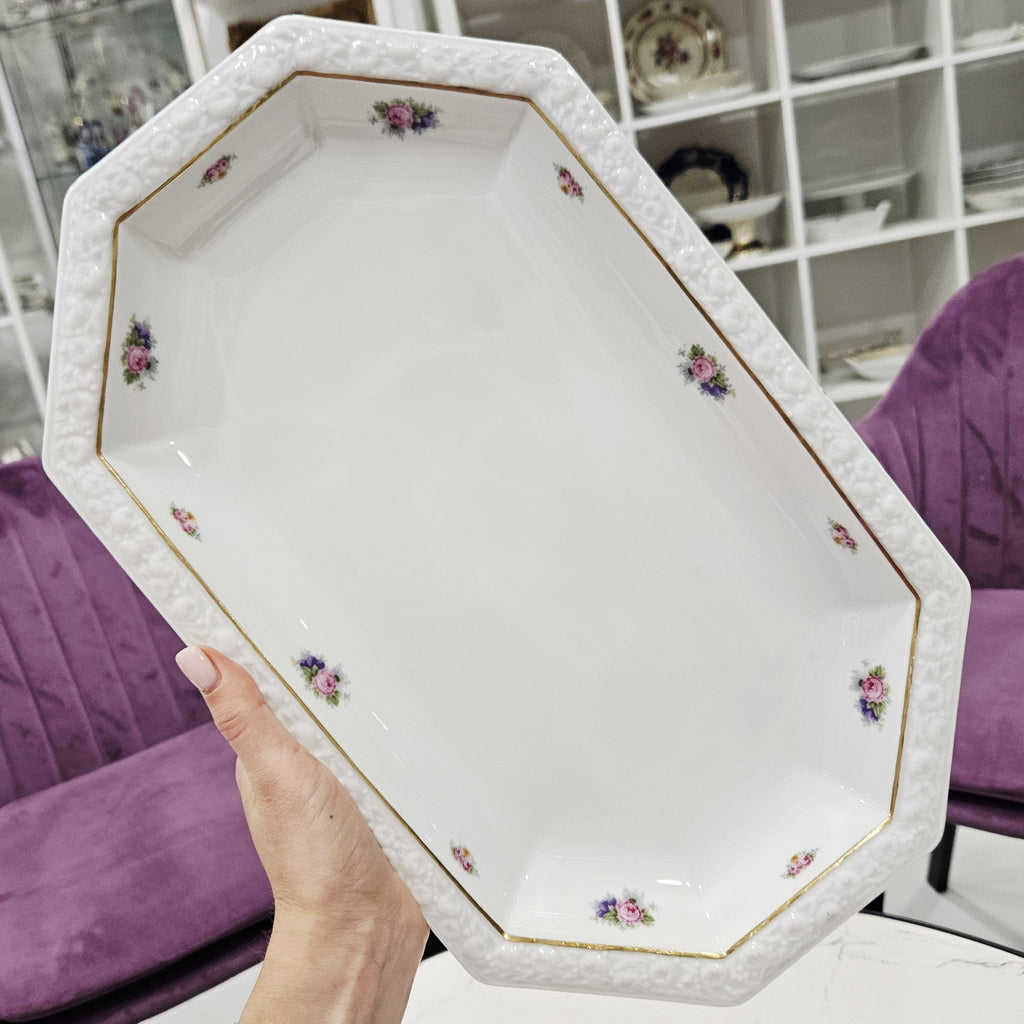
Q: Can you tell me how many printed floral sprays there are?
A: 12